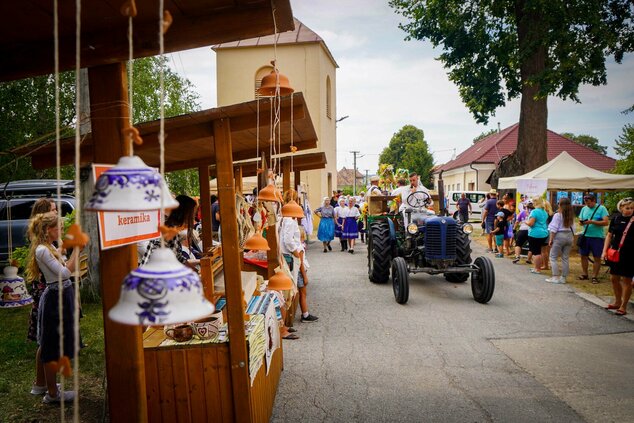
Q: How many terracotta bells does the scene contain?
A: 5